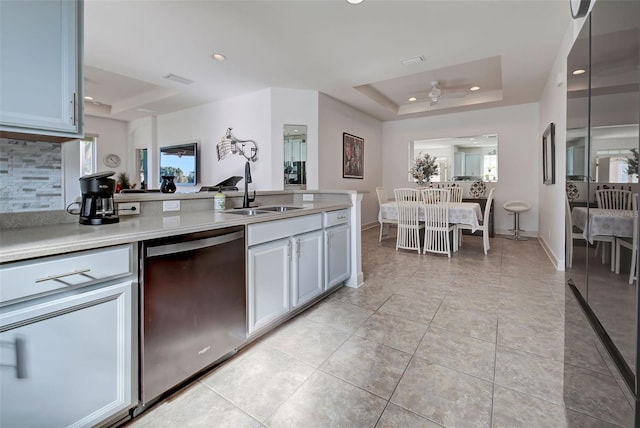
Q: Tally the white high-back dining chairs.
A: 6